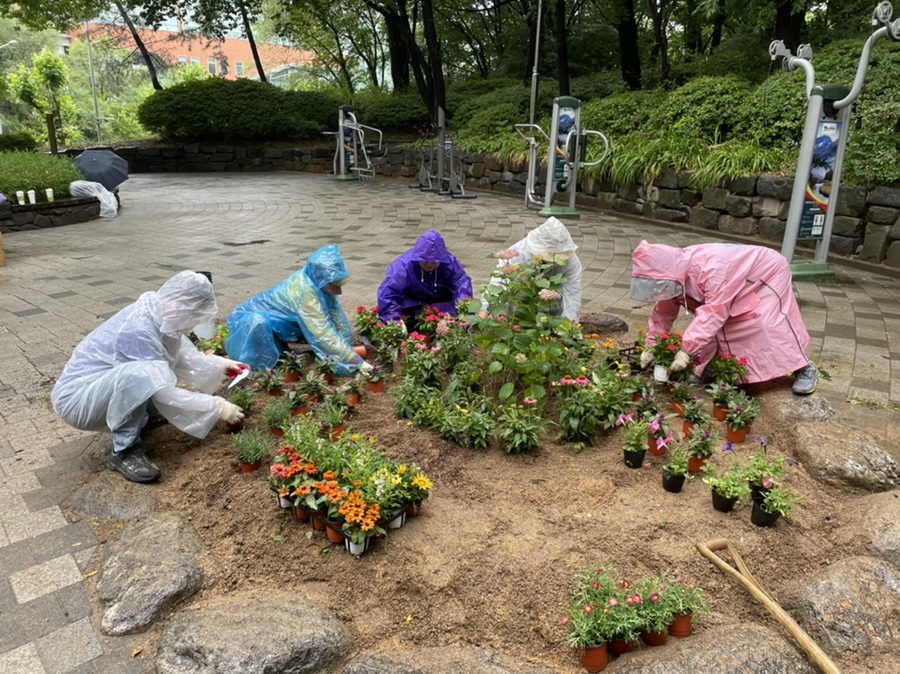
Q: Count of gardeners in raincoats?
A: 5